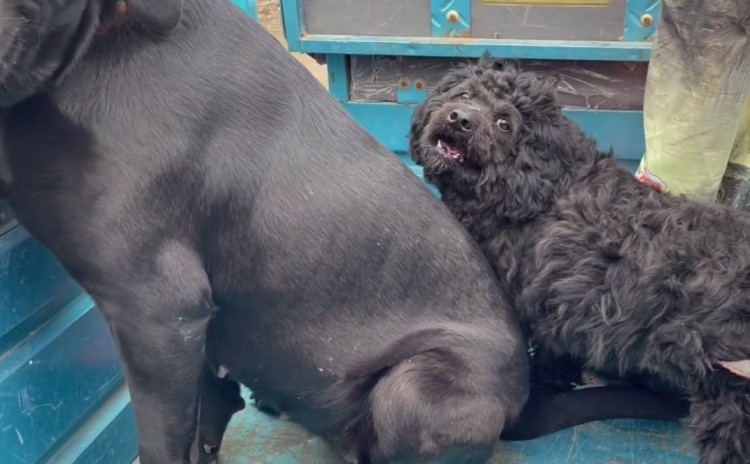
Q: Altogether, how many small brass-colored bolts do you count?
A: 4